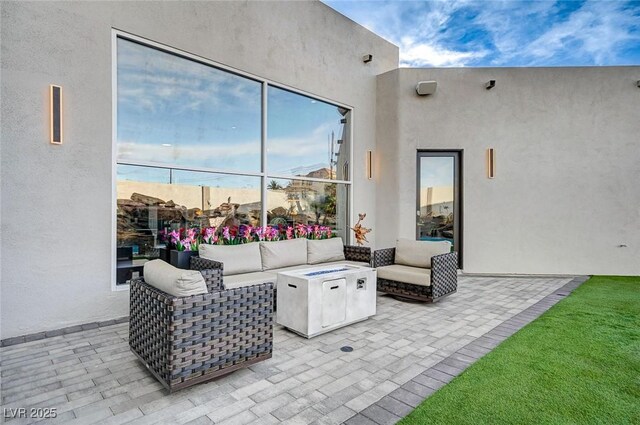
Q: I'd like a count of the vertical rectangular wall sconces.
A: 3